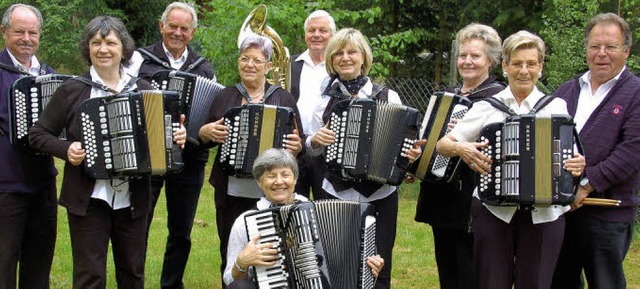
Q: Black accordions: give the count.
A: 8